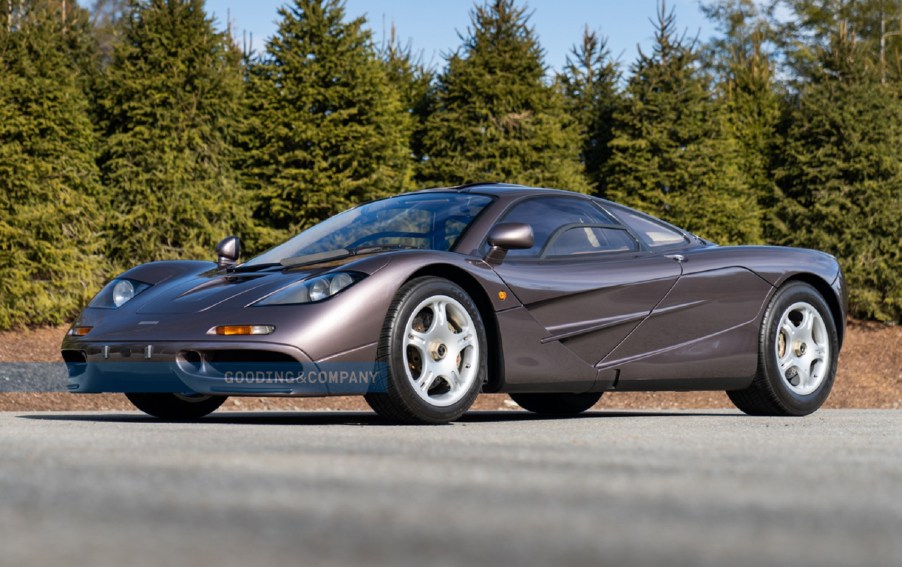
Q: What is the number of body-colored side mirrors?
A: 2